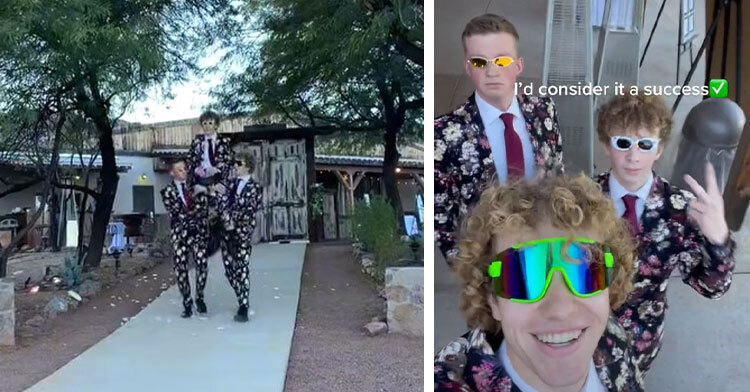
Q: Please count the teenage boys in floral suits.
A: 3